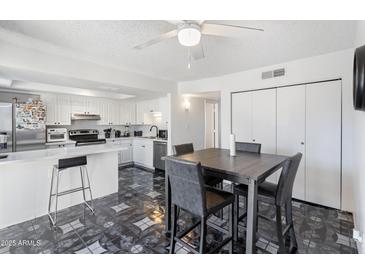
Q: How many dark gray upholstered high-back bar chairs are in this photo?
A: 4